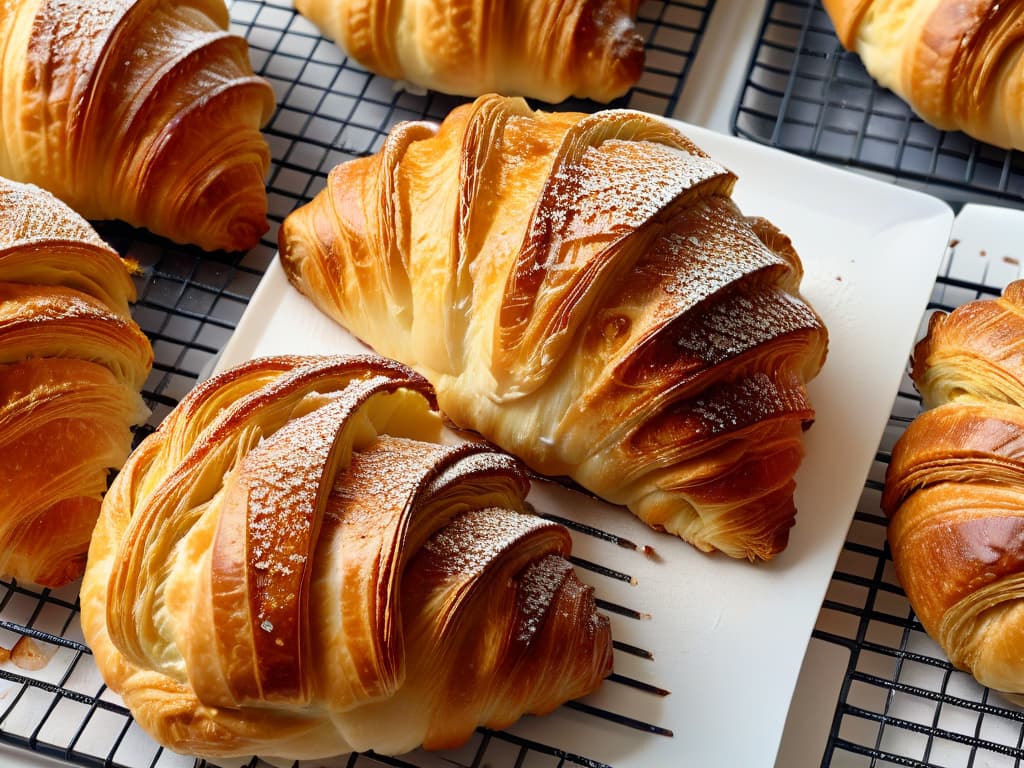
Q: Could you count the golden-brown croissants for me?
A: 7